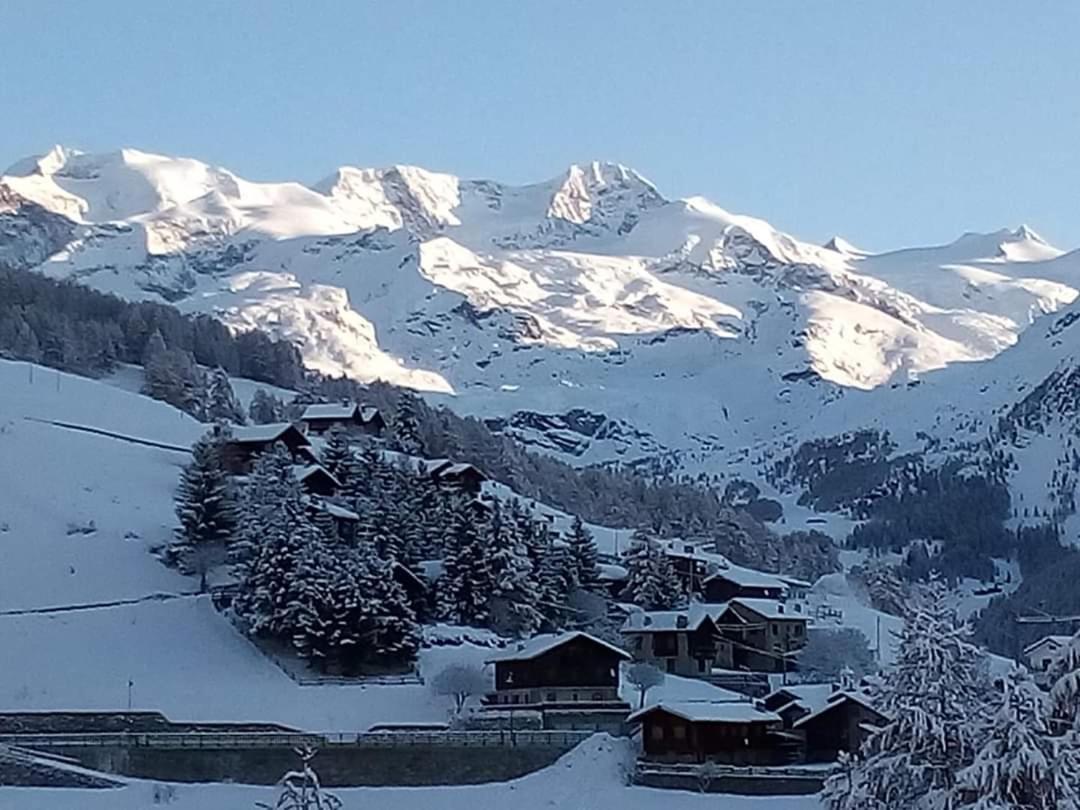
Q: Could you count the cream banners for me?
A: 0